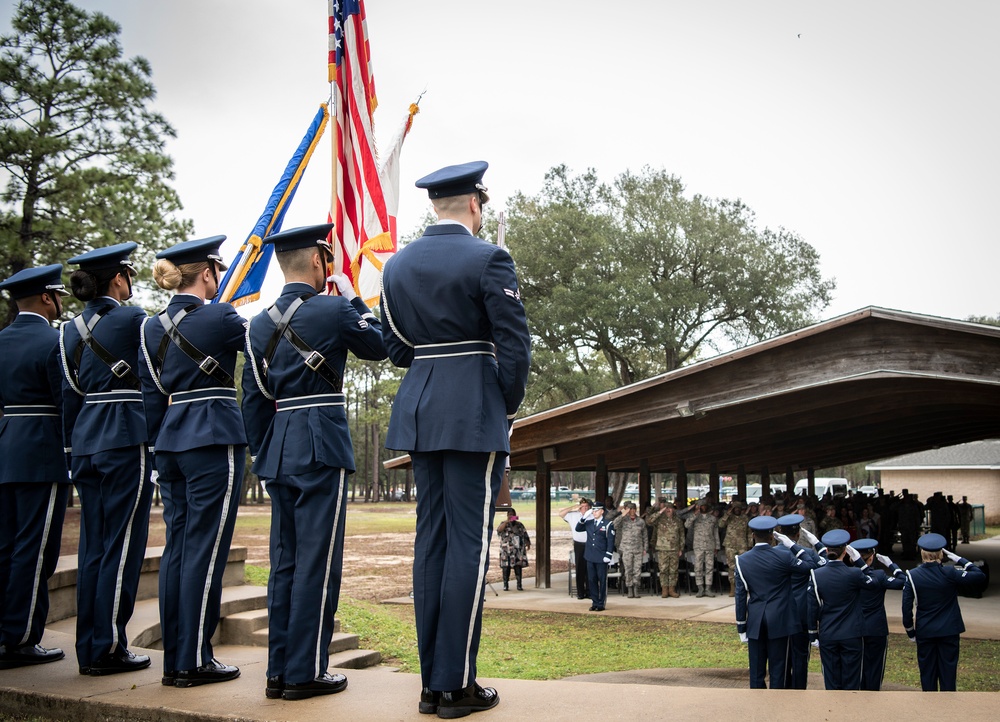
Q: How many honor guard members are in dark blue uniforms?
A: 11